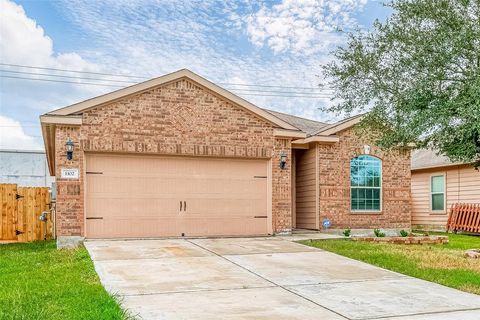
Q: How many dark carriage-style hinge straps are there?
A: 4